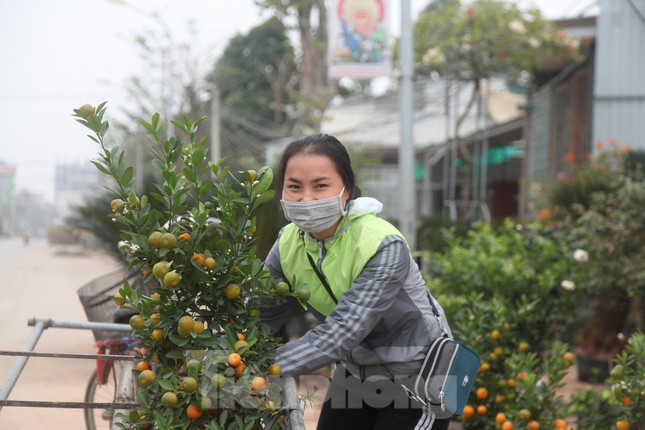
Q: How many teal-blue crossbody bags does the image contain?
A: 1